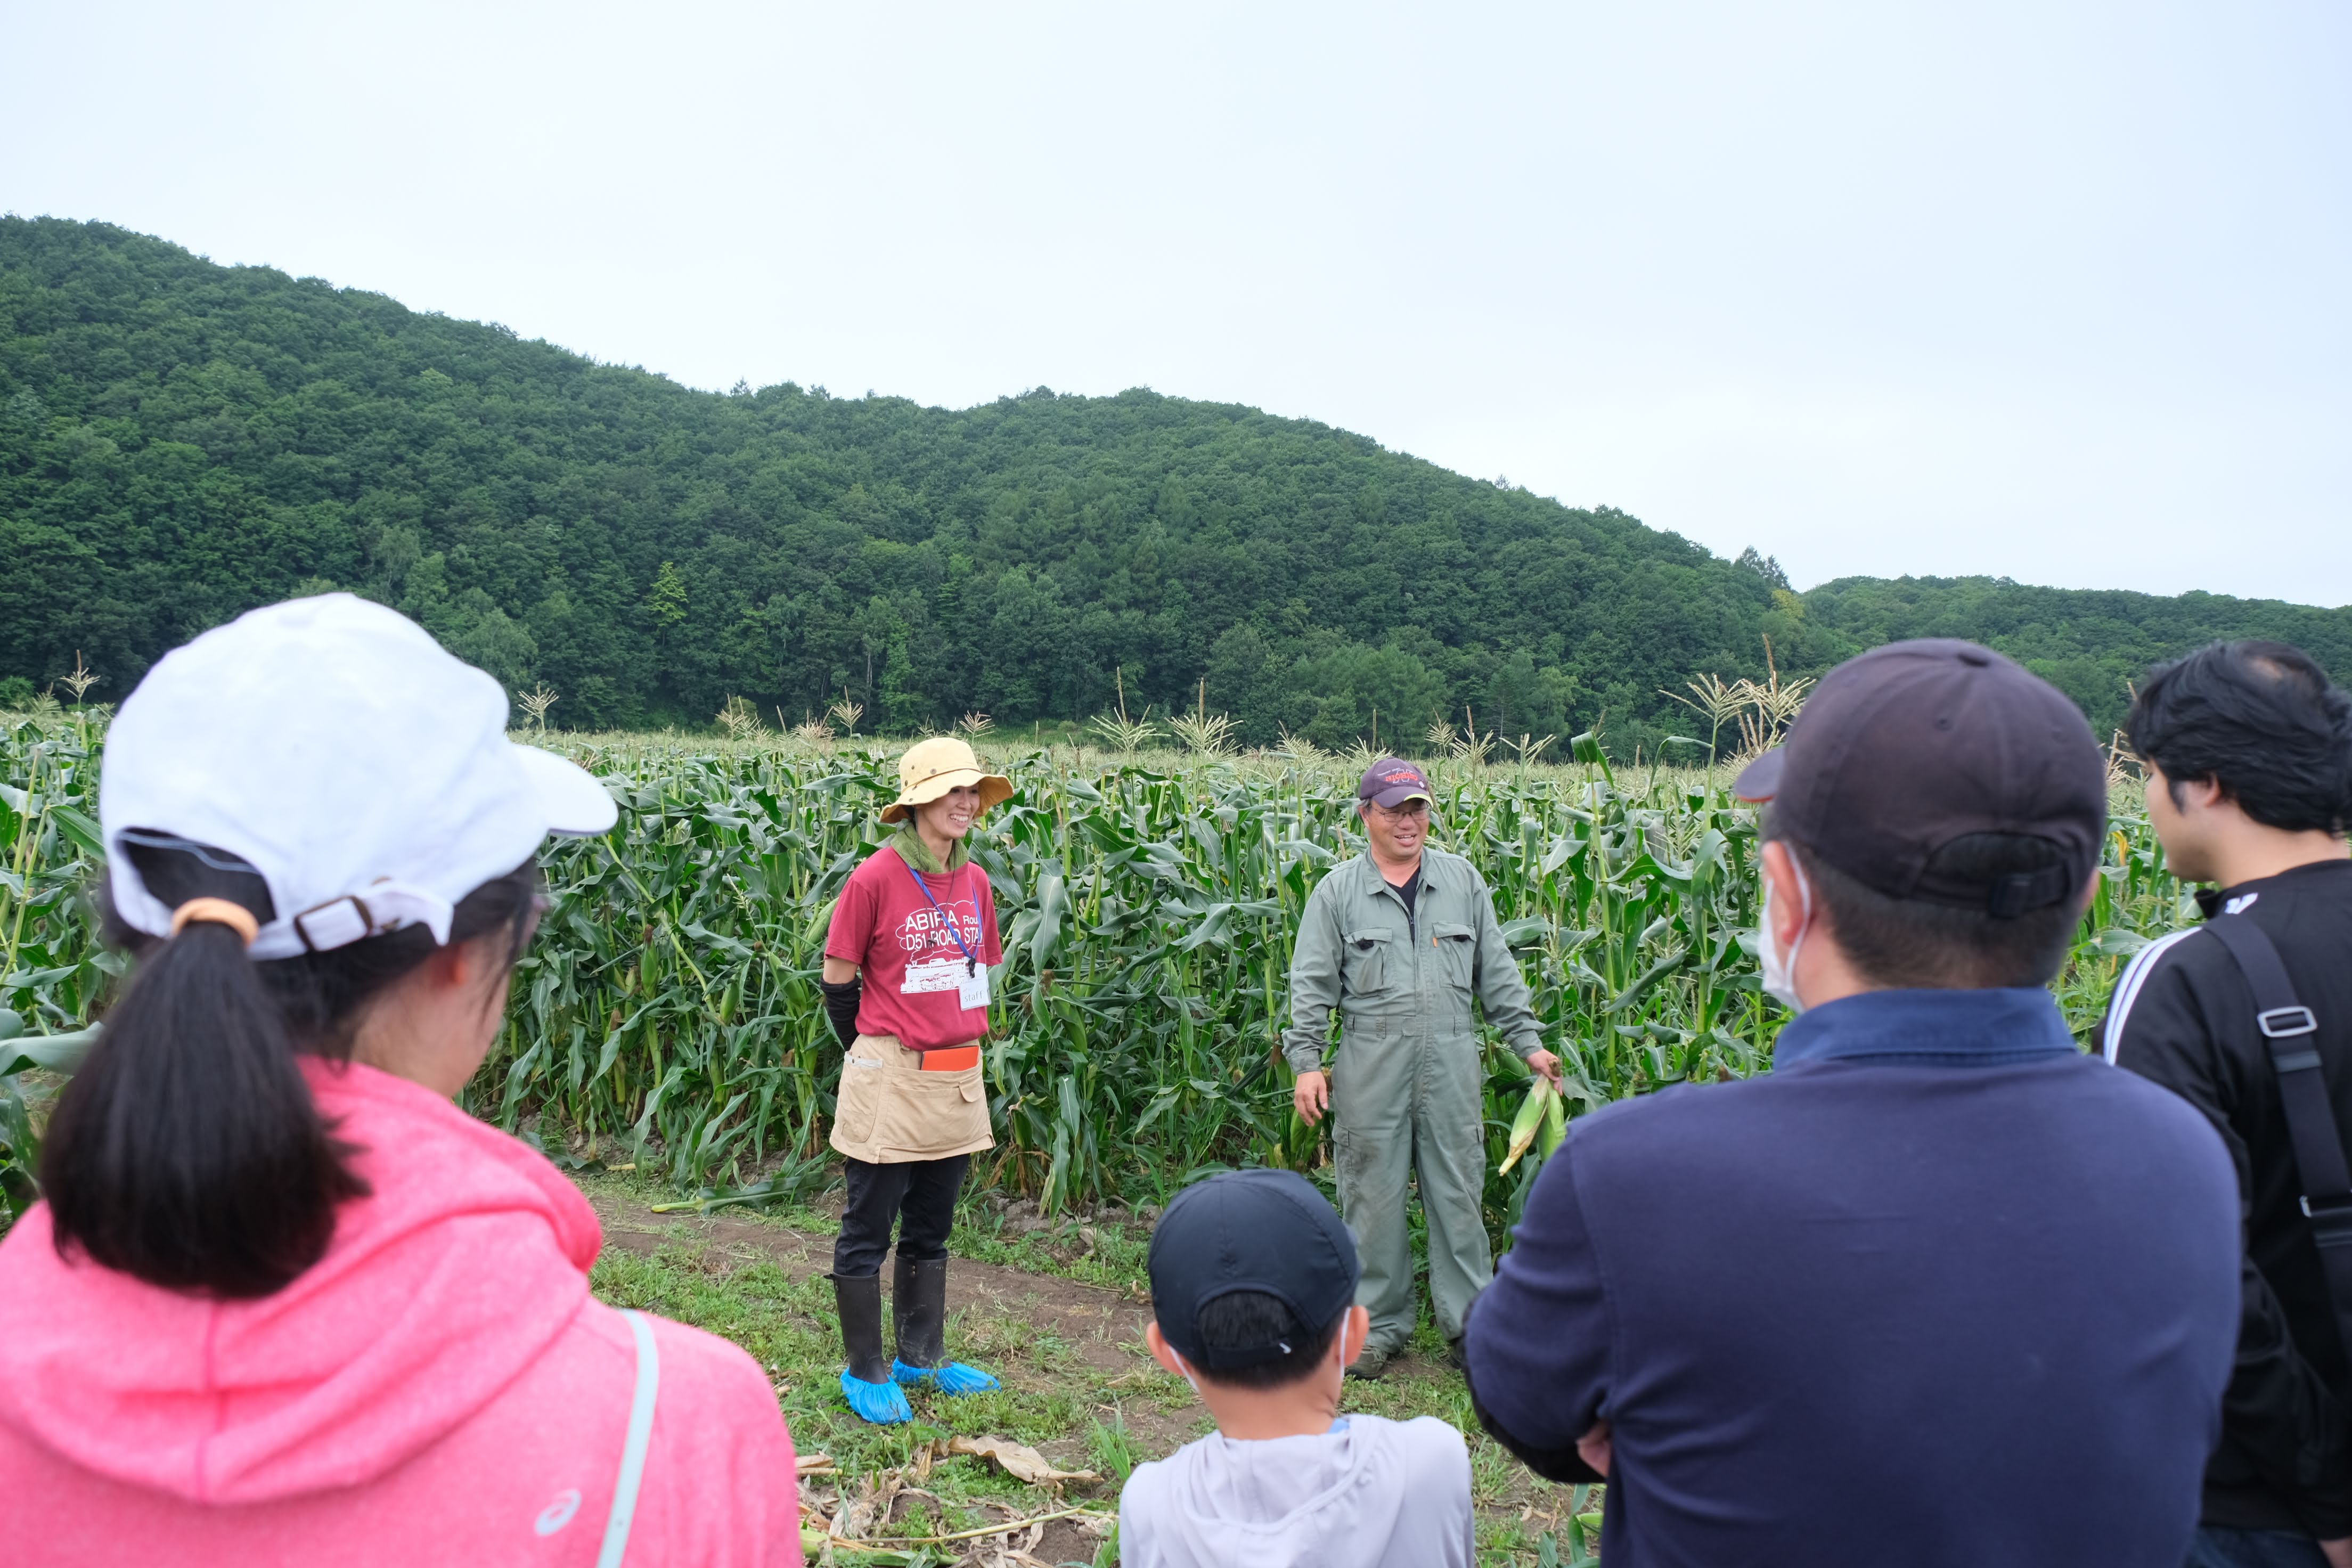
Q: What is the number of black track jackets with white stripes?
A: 1